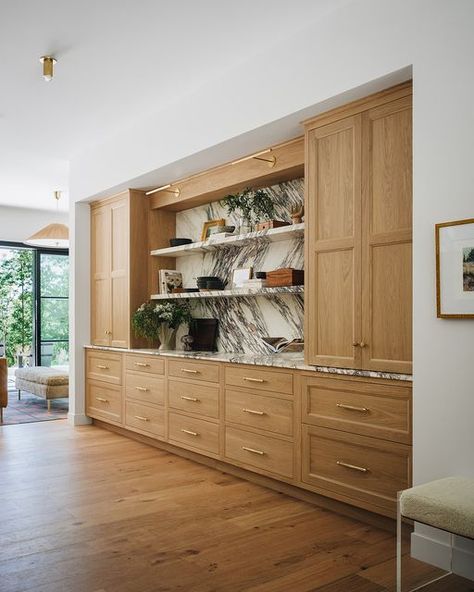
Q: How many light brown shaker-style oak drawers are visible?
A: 13